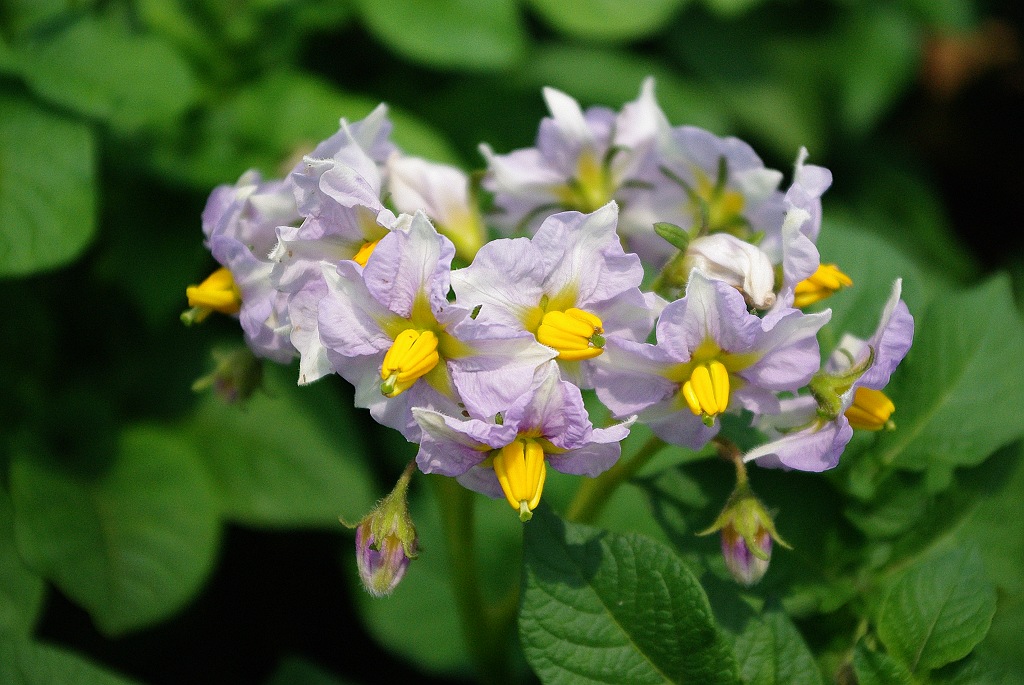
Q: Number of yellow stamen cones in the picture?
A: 8